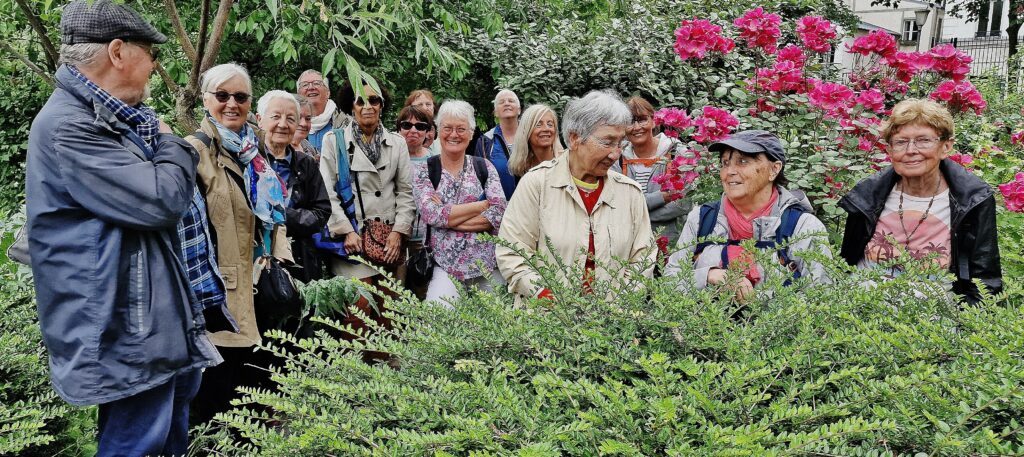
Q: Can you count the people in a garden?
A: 15